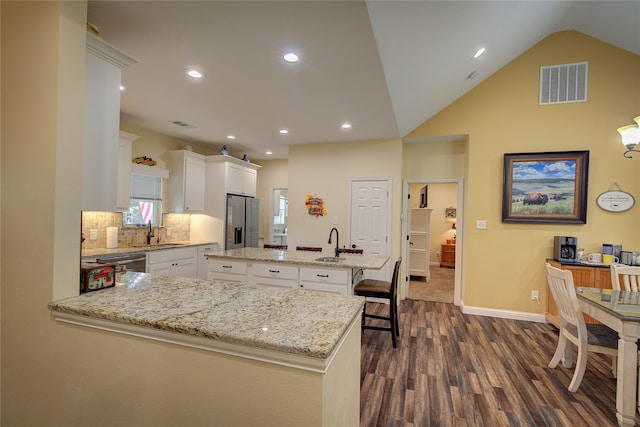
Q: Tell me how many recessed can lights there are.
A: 8